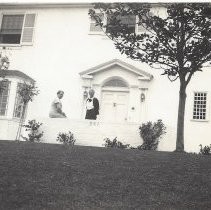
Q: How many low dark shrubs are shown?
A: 5